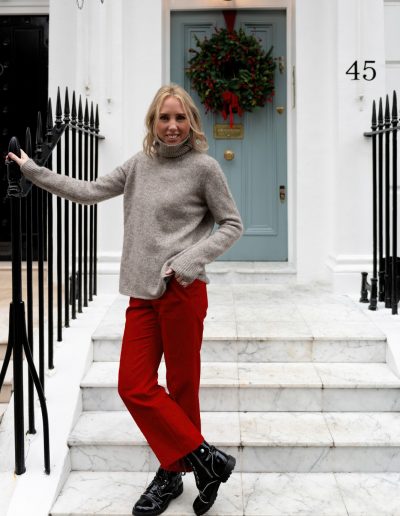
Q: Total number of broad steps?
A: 4